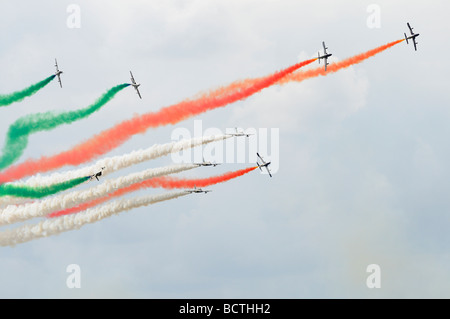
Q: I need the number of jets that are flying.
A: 9